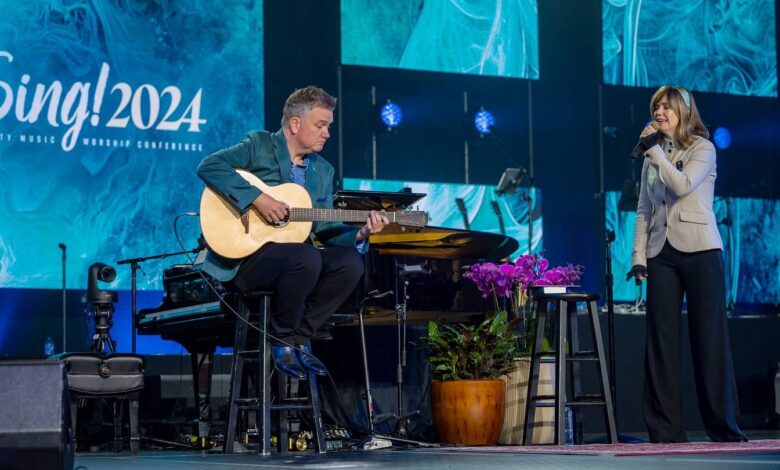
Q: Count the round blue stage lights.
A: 3